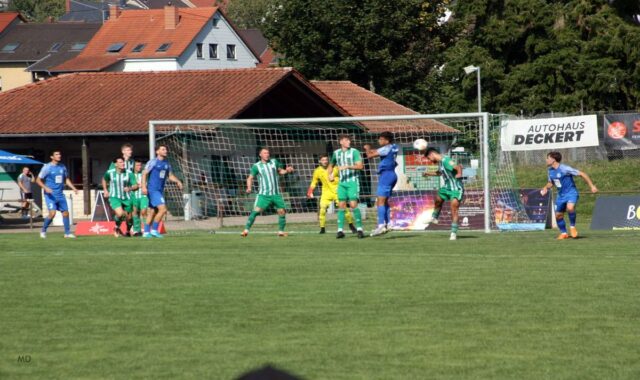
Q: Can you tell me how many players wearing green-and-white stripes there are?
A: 6